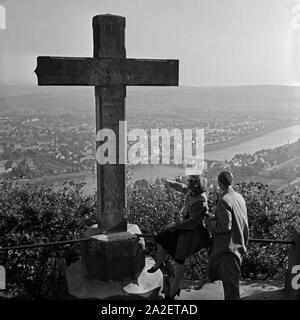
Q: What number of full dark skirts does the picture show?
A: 1